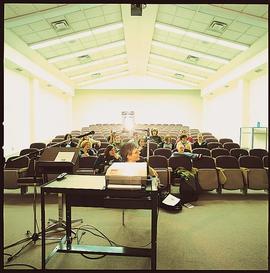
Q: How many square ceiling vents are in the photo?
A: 6